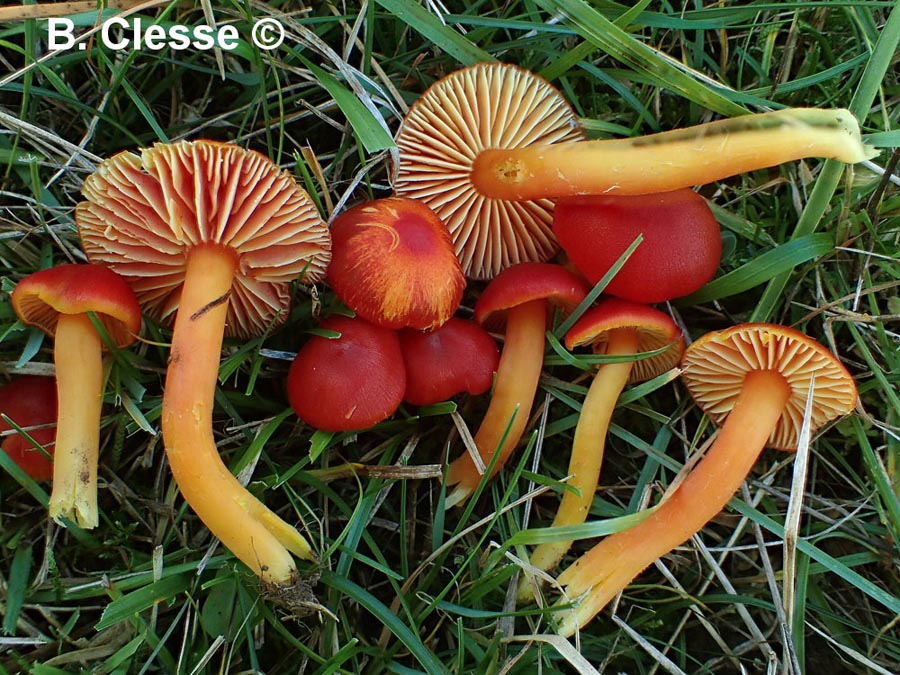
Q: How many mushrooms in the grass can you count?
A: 11